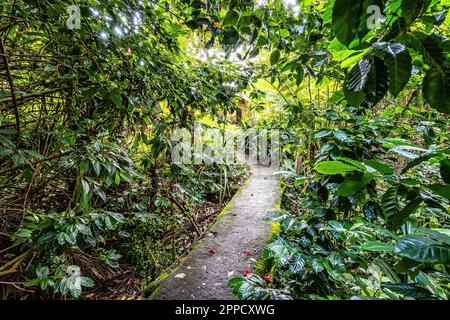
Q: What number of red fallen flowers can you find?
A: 4